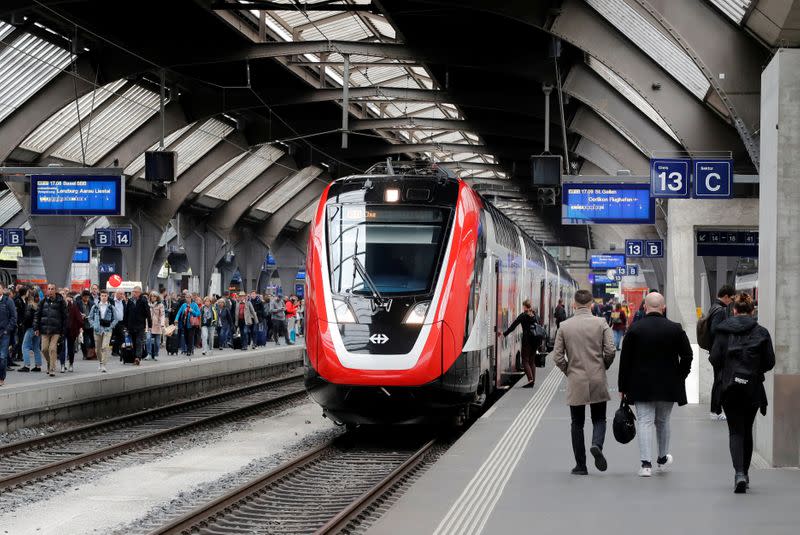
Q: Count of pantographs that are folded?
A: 1